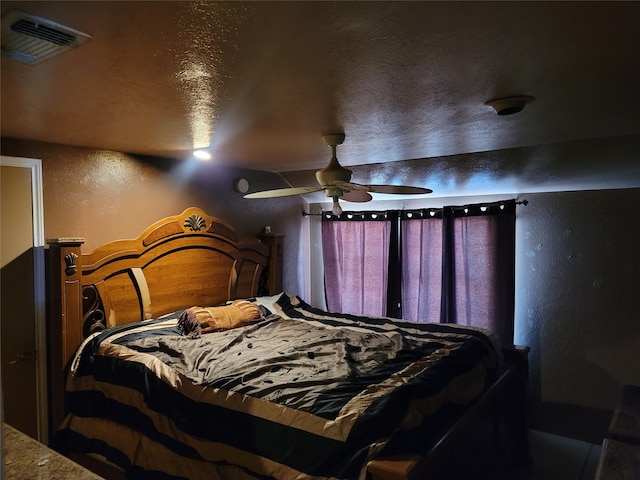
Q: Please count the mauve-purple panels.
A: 3